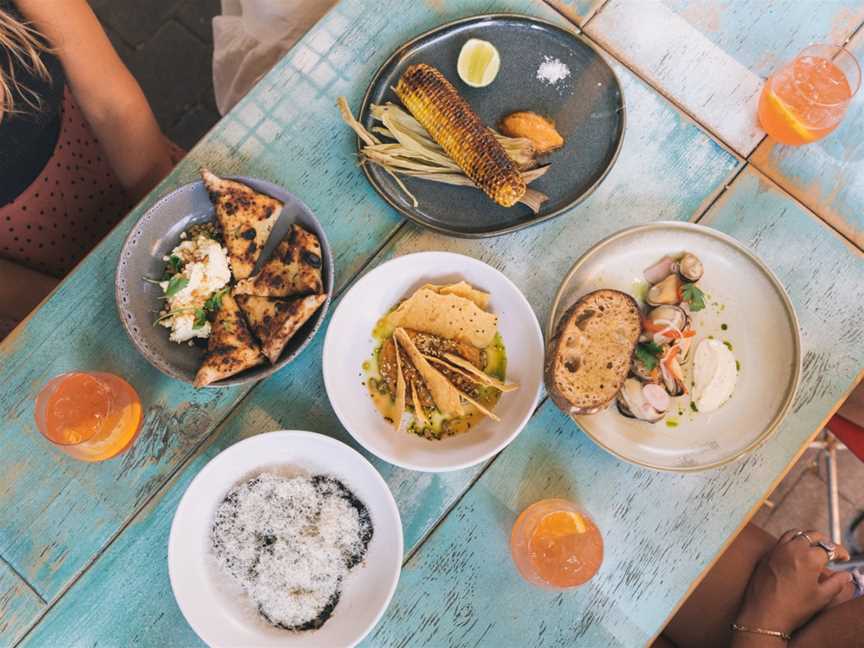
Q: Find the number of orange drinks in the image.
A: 3